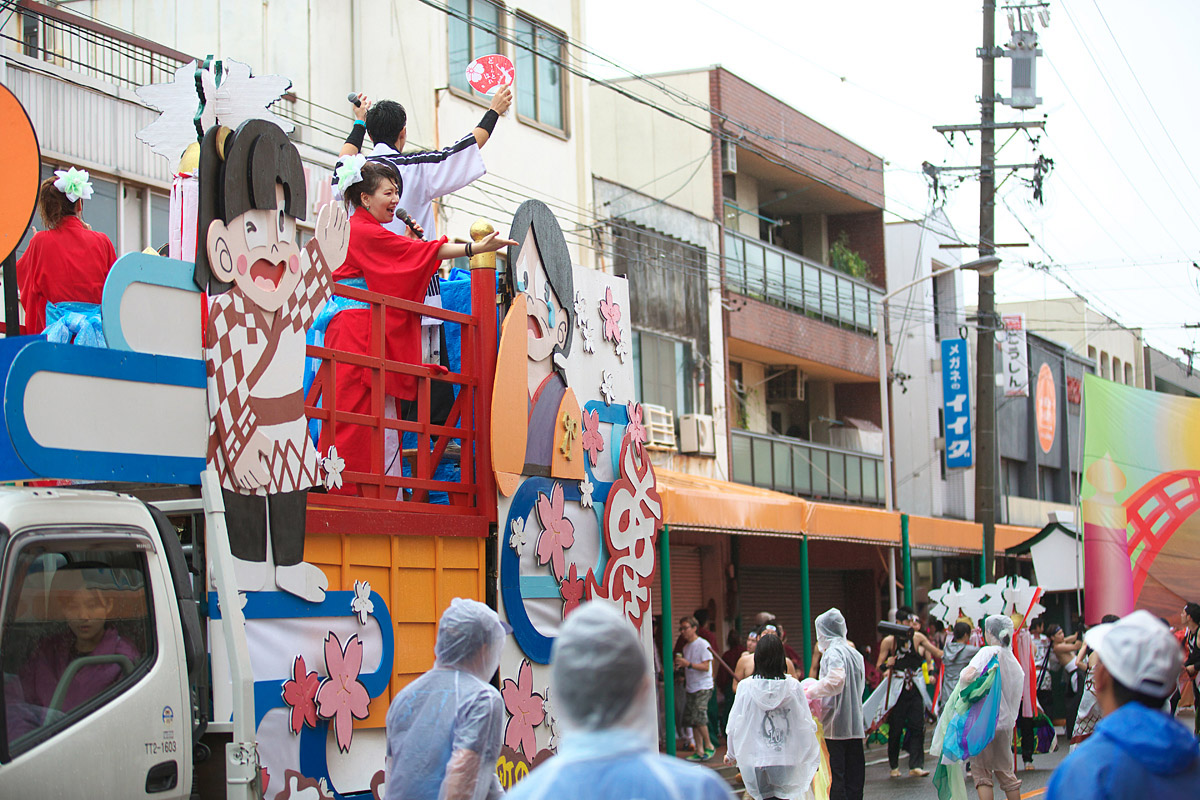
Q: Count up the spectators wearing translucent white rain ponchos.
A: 5